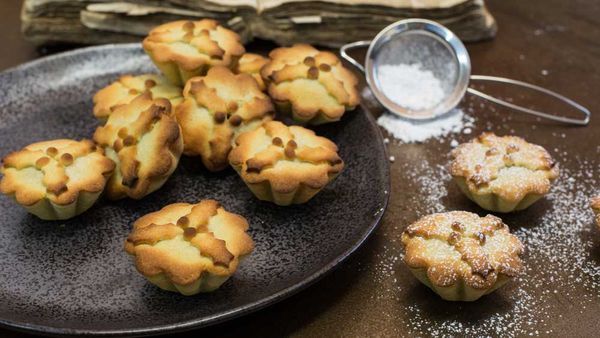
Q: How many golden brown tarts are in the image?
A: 12